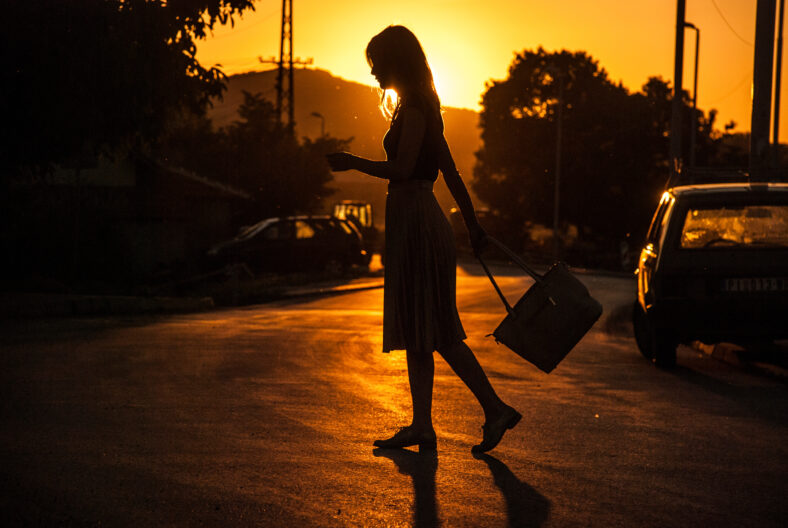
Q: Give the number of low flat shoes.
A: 2